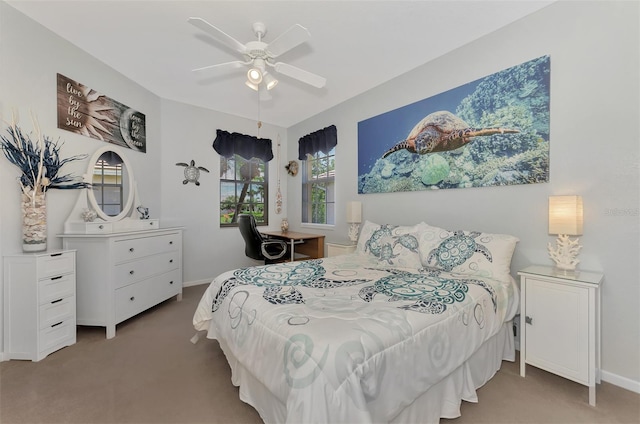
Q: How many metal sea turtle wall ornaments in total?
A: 1